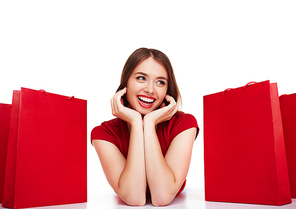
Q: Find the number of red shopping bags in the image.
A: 4